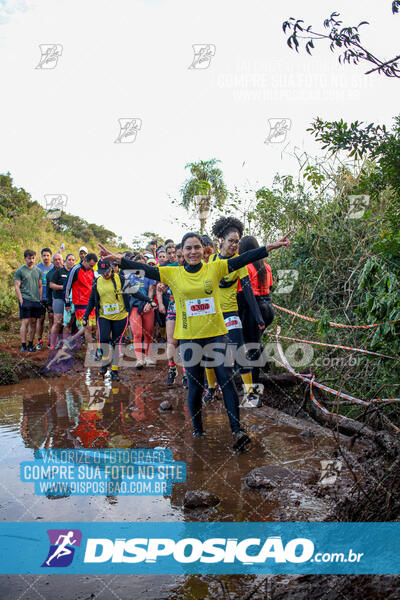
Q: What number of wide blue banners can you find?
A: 1